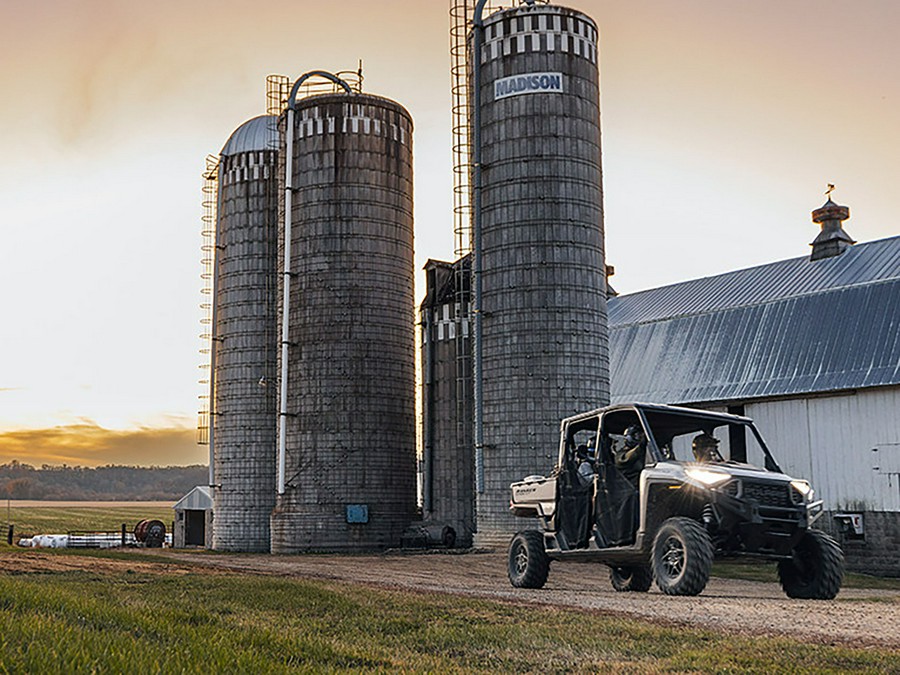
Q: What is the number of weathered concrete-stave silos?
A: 4